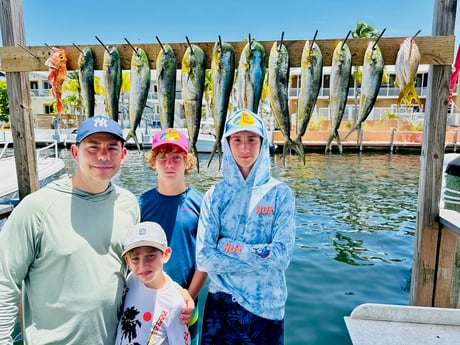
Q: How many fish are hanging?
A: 13